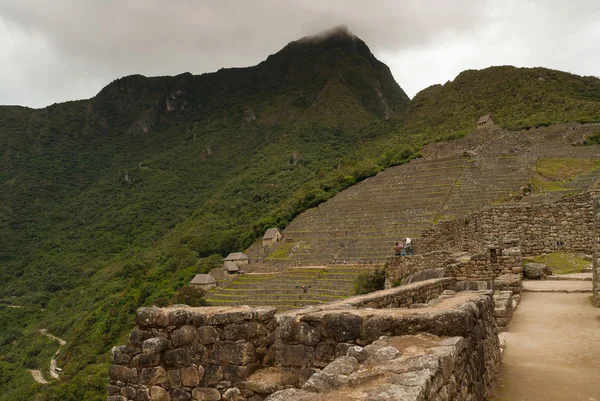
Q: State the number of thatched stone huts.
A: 5